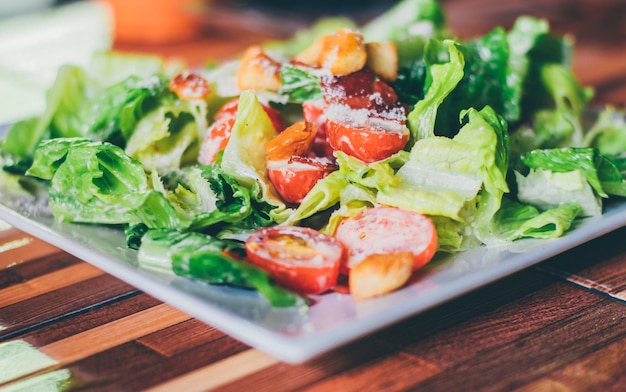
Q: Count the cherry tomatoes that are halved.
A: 4